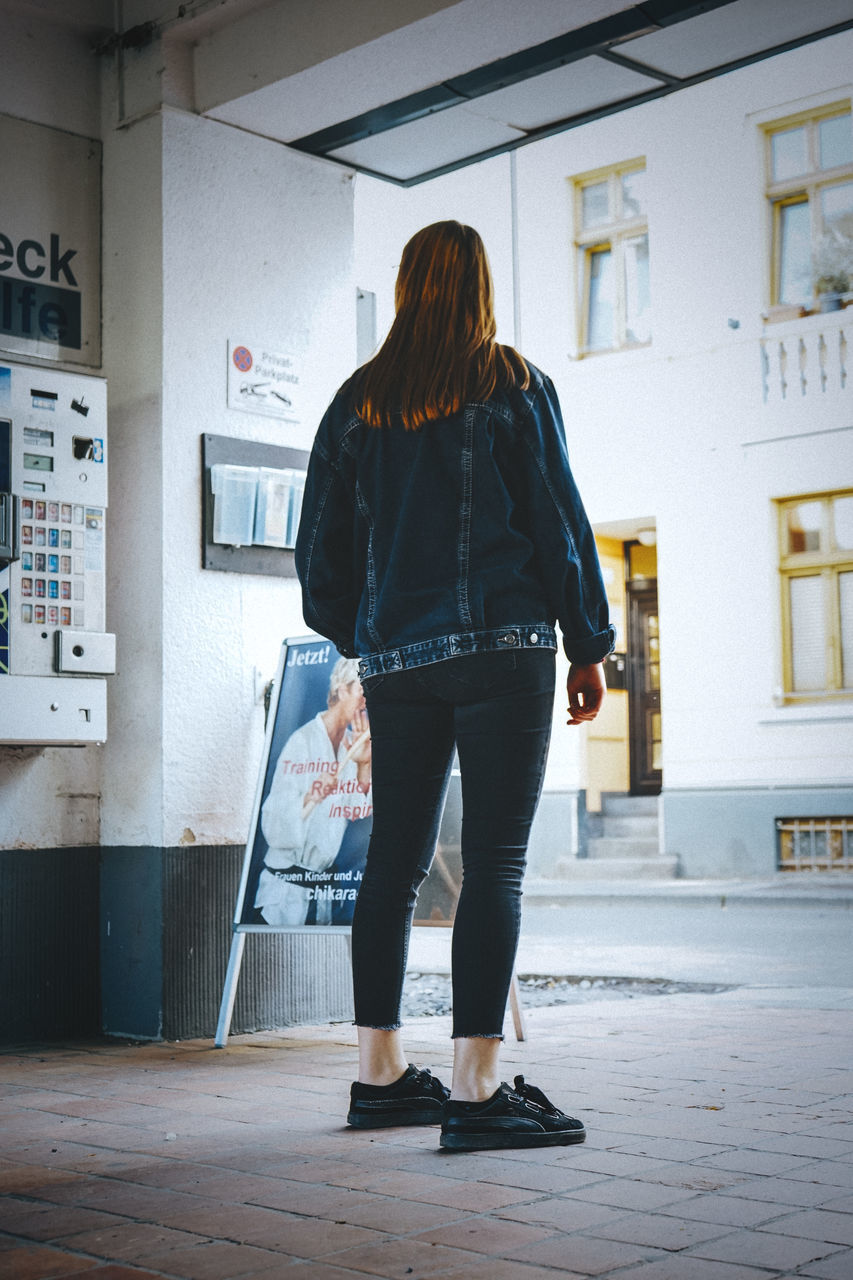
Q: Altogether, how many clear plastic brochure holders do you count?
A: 3